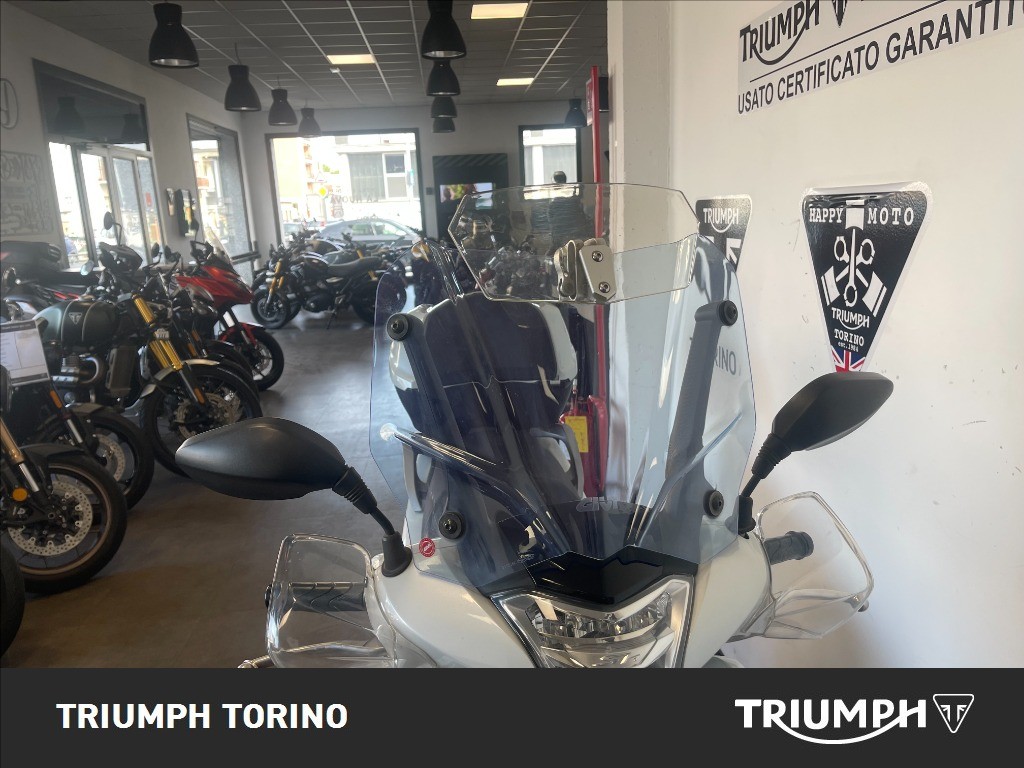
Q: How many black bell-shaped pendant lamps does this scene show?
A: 9